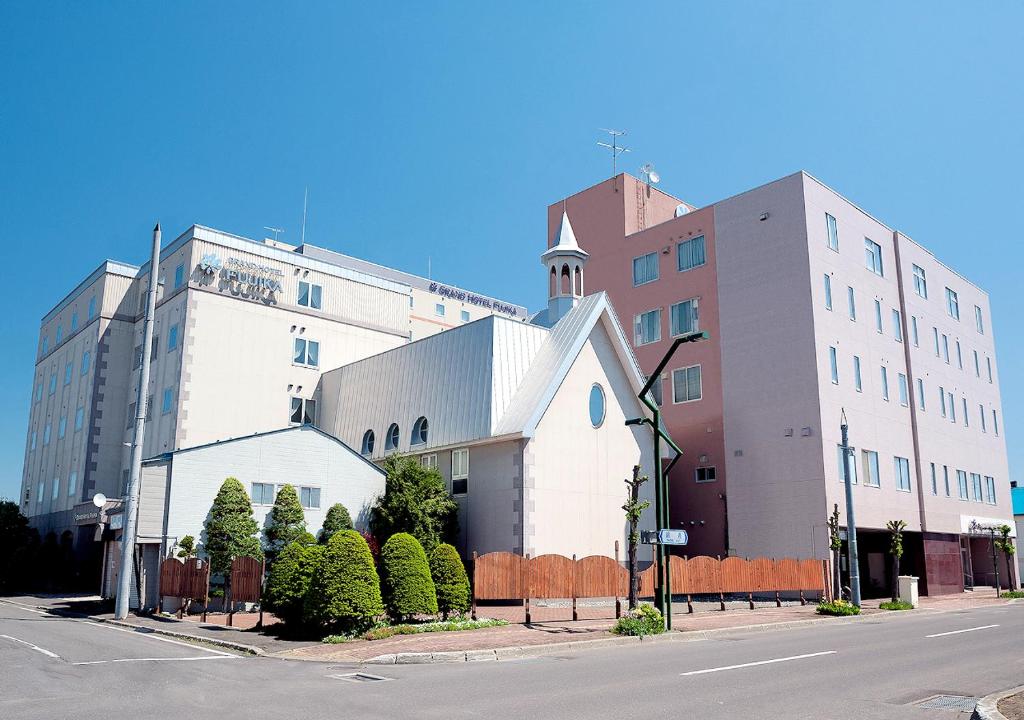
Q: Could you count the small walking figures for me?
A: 0